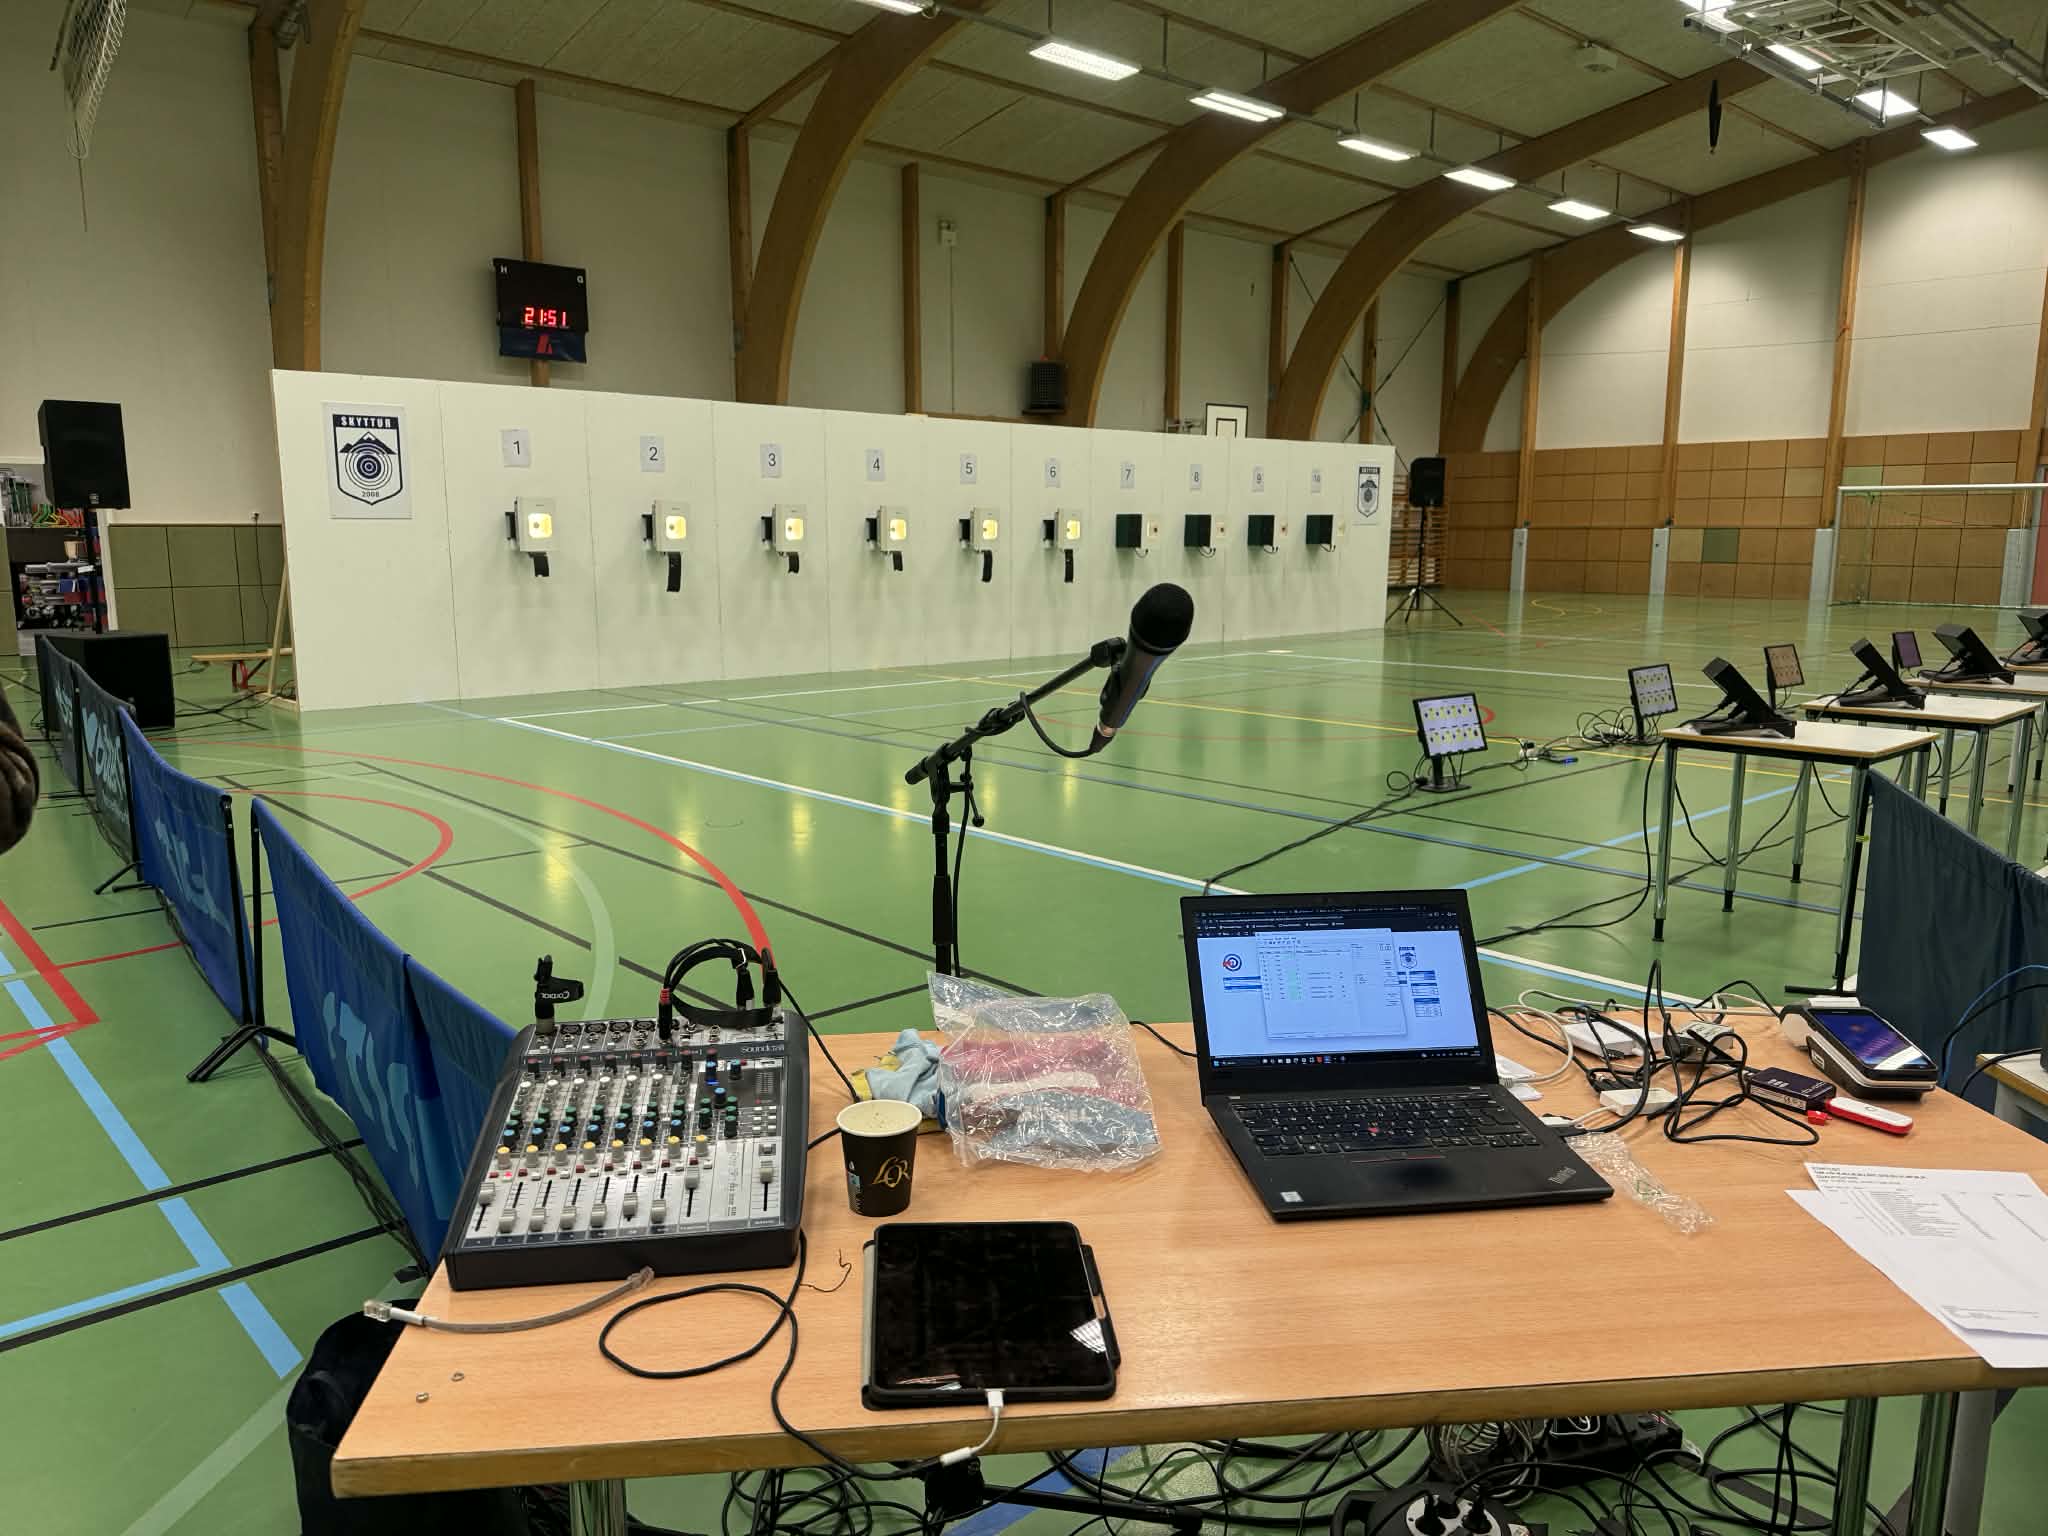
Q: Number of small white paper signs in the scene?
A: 10